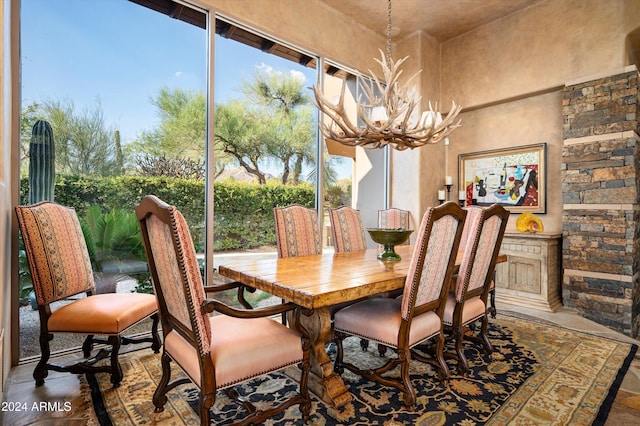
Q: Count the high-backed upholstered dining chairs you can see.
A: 8